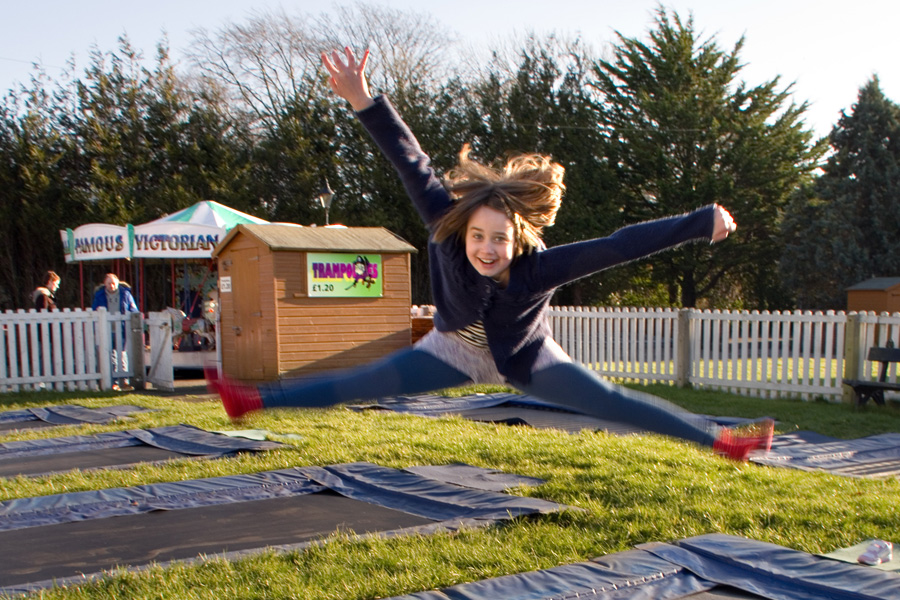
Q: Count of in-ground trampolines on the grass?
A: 6